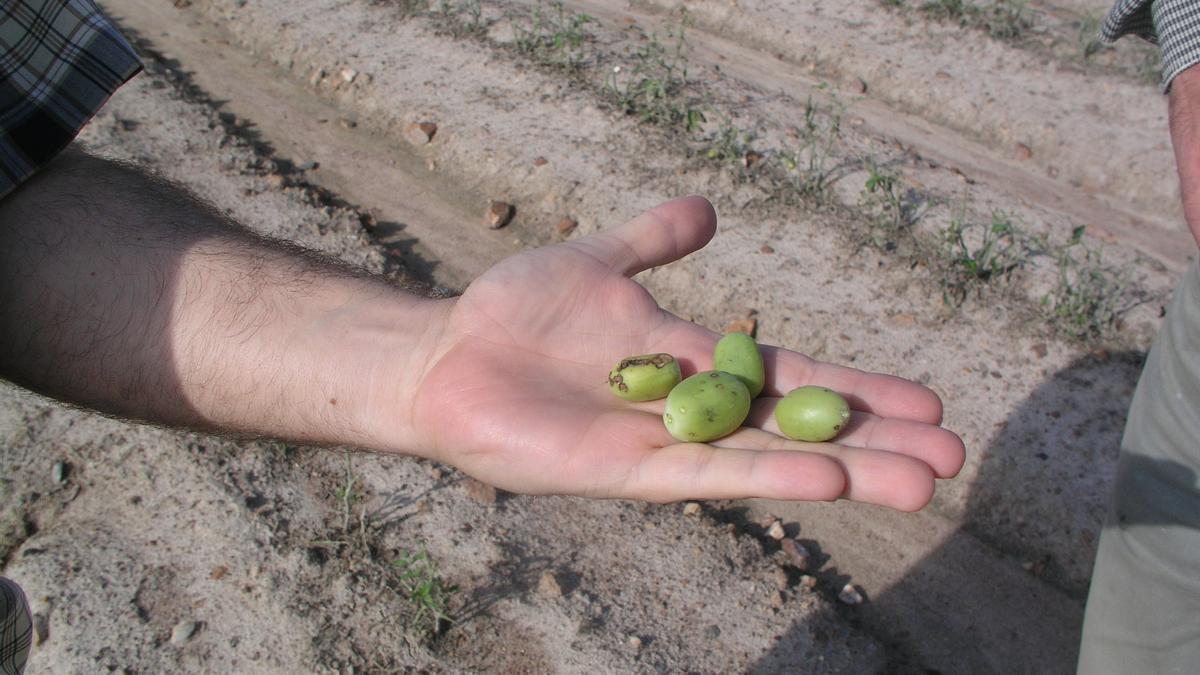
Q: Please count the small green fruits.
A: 4